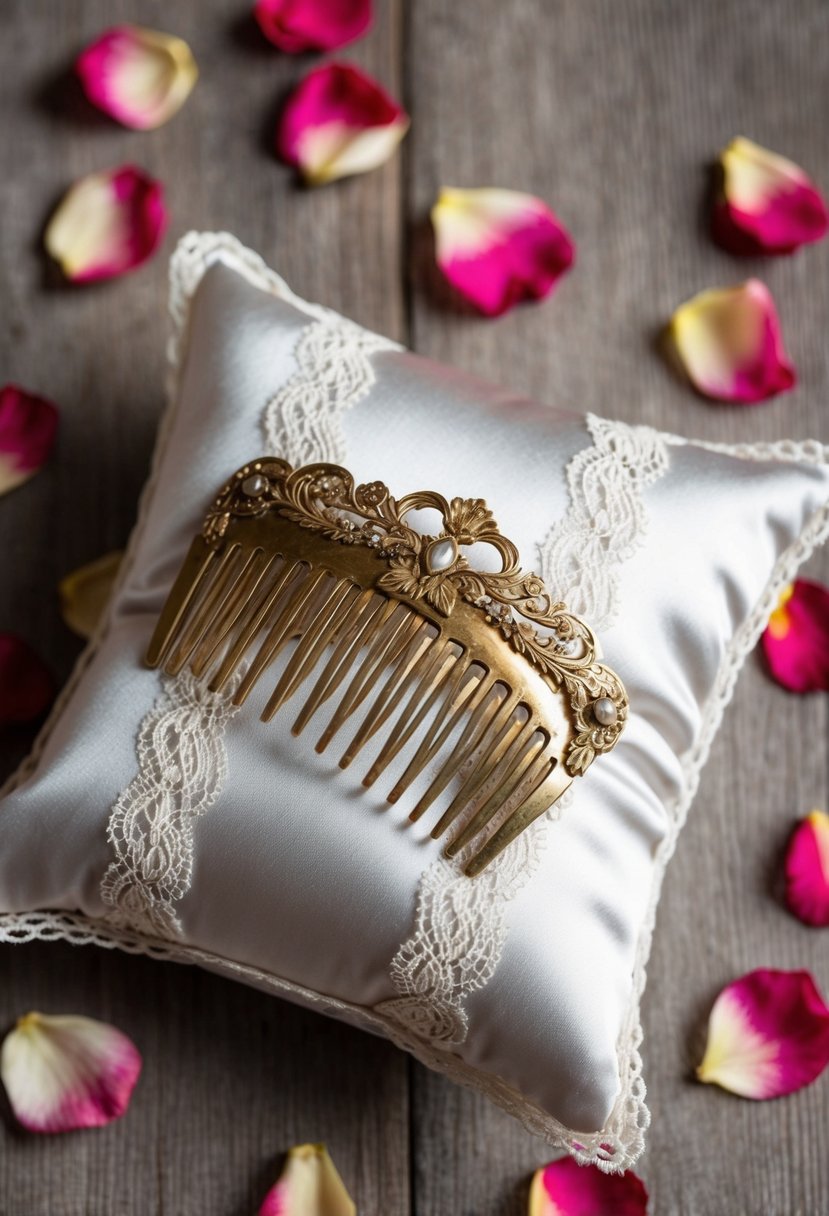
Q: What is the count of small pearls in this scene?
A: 2